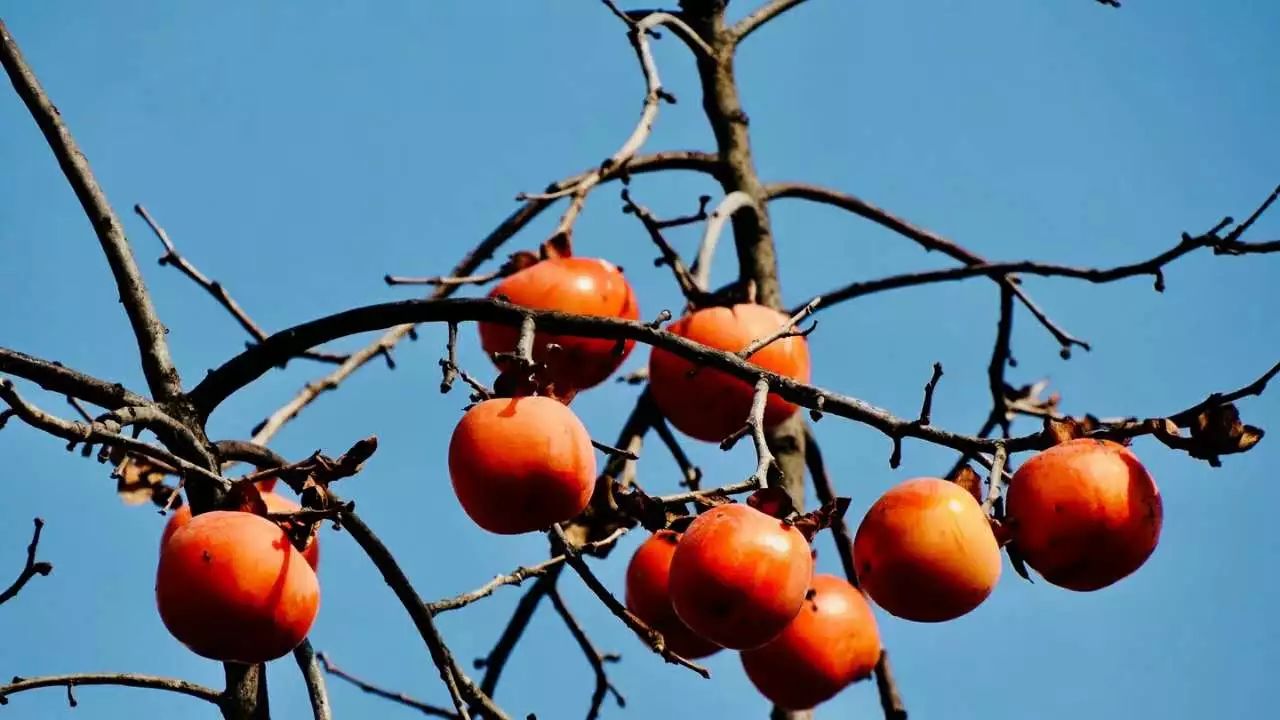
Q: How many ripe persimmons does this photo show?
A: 10